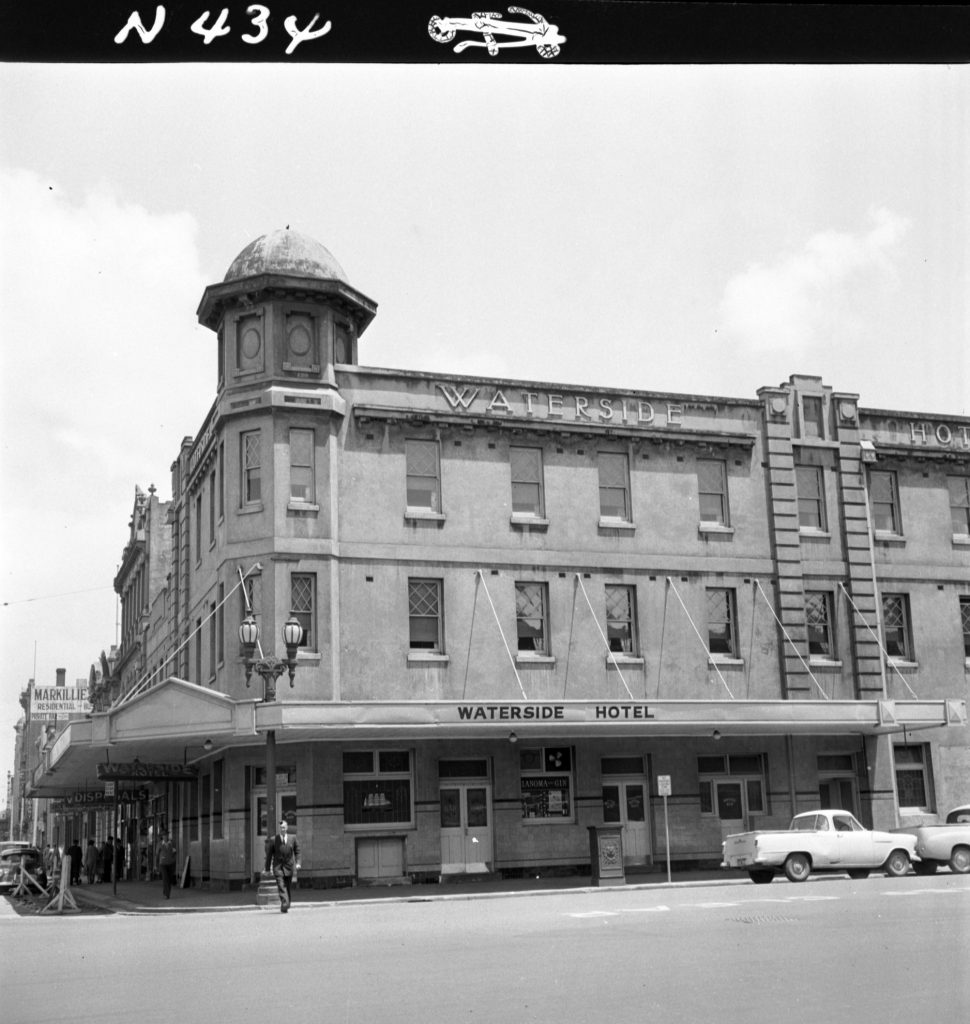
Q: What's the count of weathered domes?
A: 1